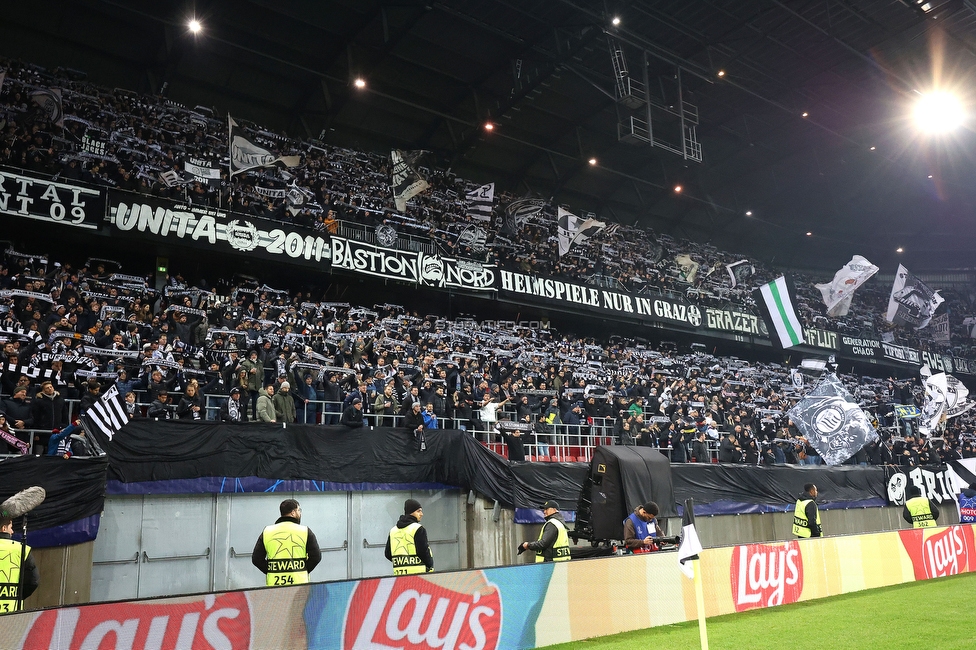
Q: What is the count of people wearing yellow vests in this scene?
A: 6